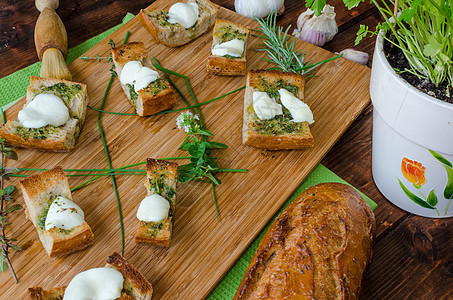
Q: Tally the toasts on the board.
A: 8